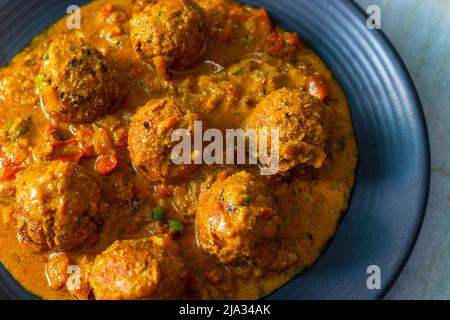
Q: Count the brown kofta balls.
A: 7